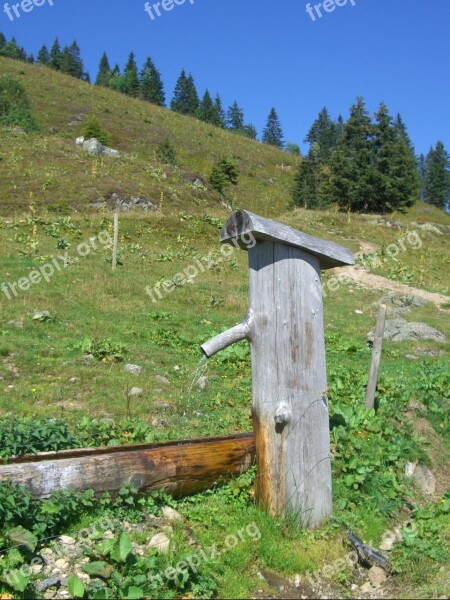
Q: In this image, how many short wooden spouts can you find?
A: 1